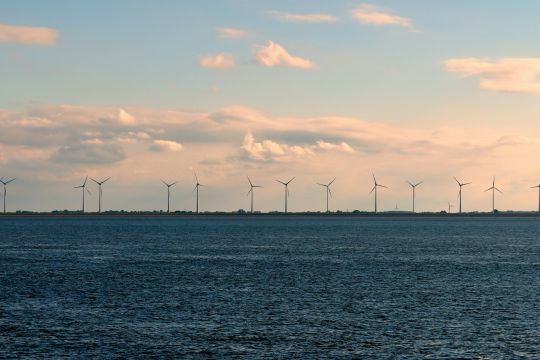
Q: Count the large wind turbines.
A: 13